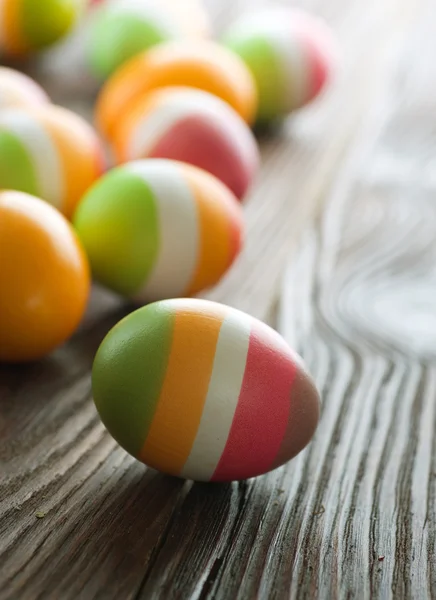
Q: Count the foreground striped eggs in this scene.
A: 1